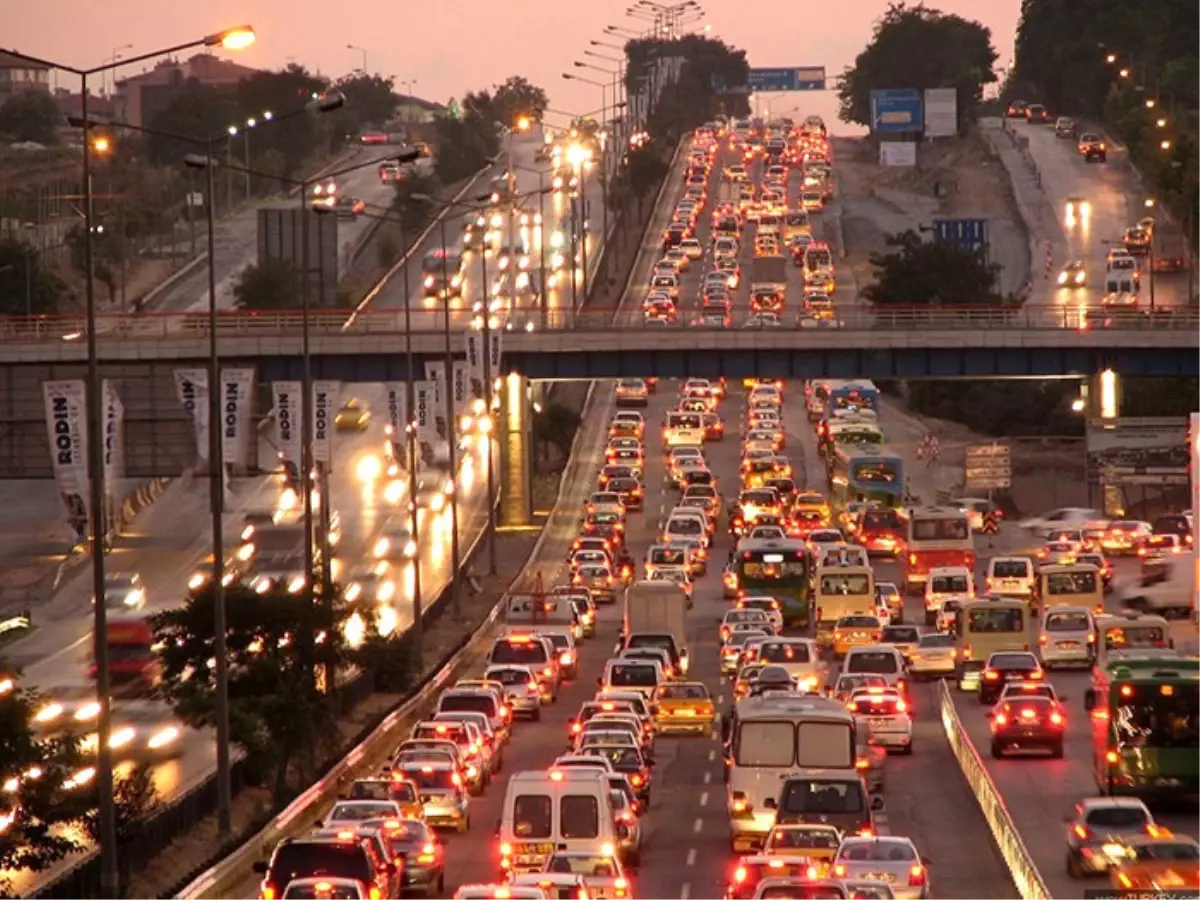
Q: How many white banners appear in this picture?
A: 12